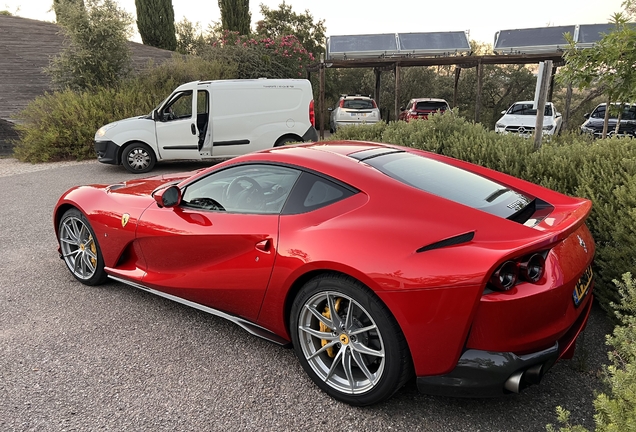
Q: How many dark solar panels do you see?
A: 4